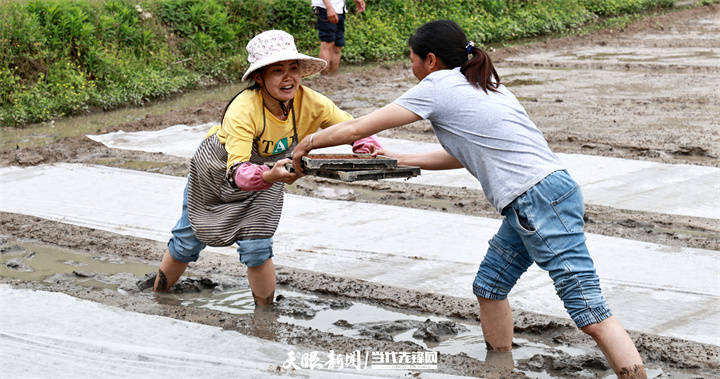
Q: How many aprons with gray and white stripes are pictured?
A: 1